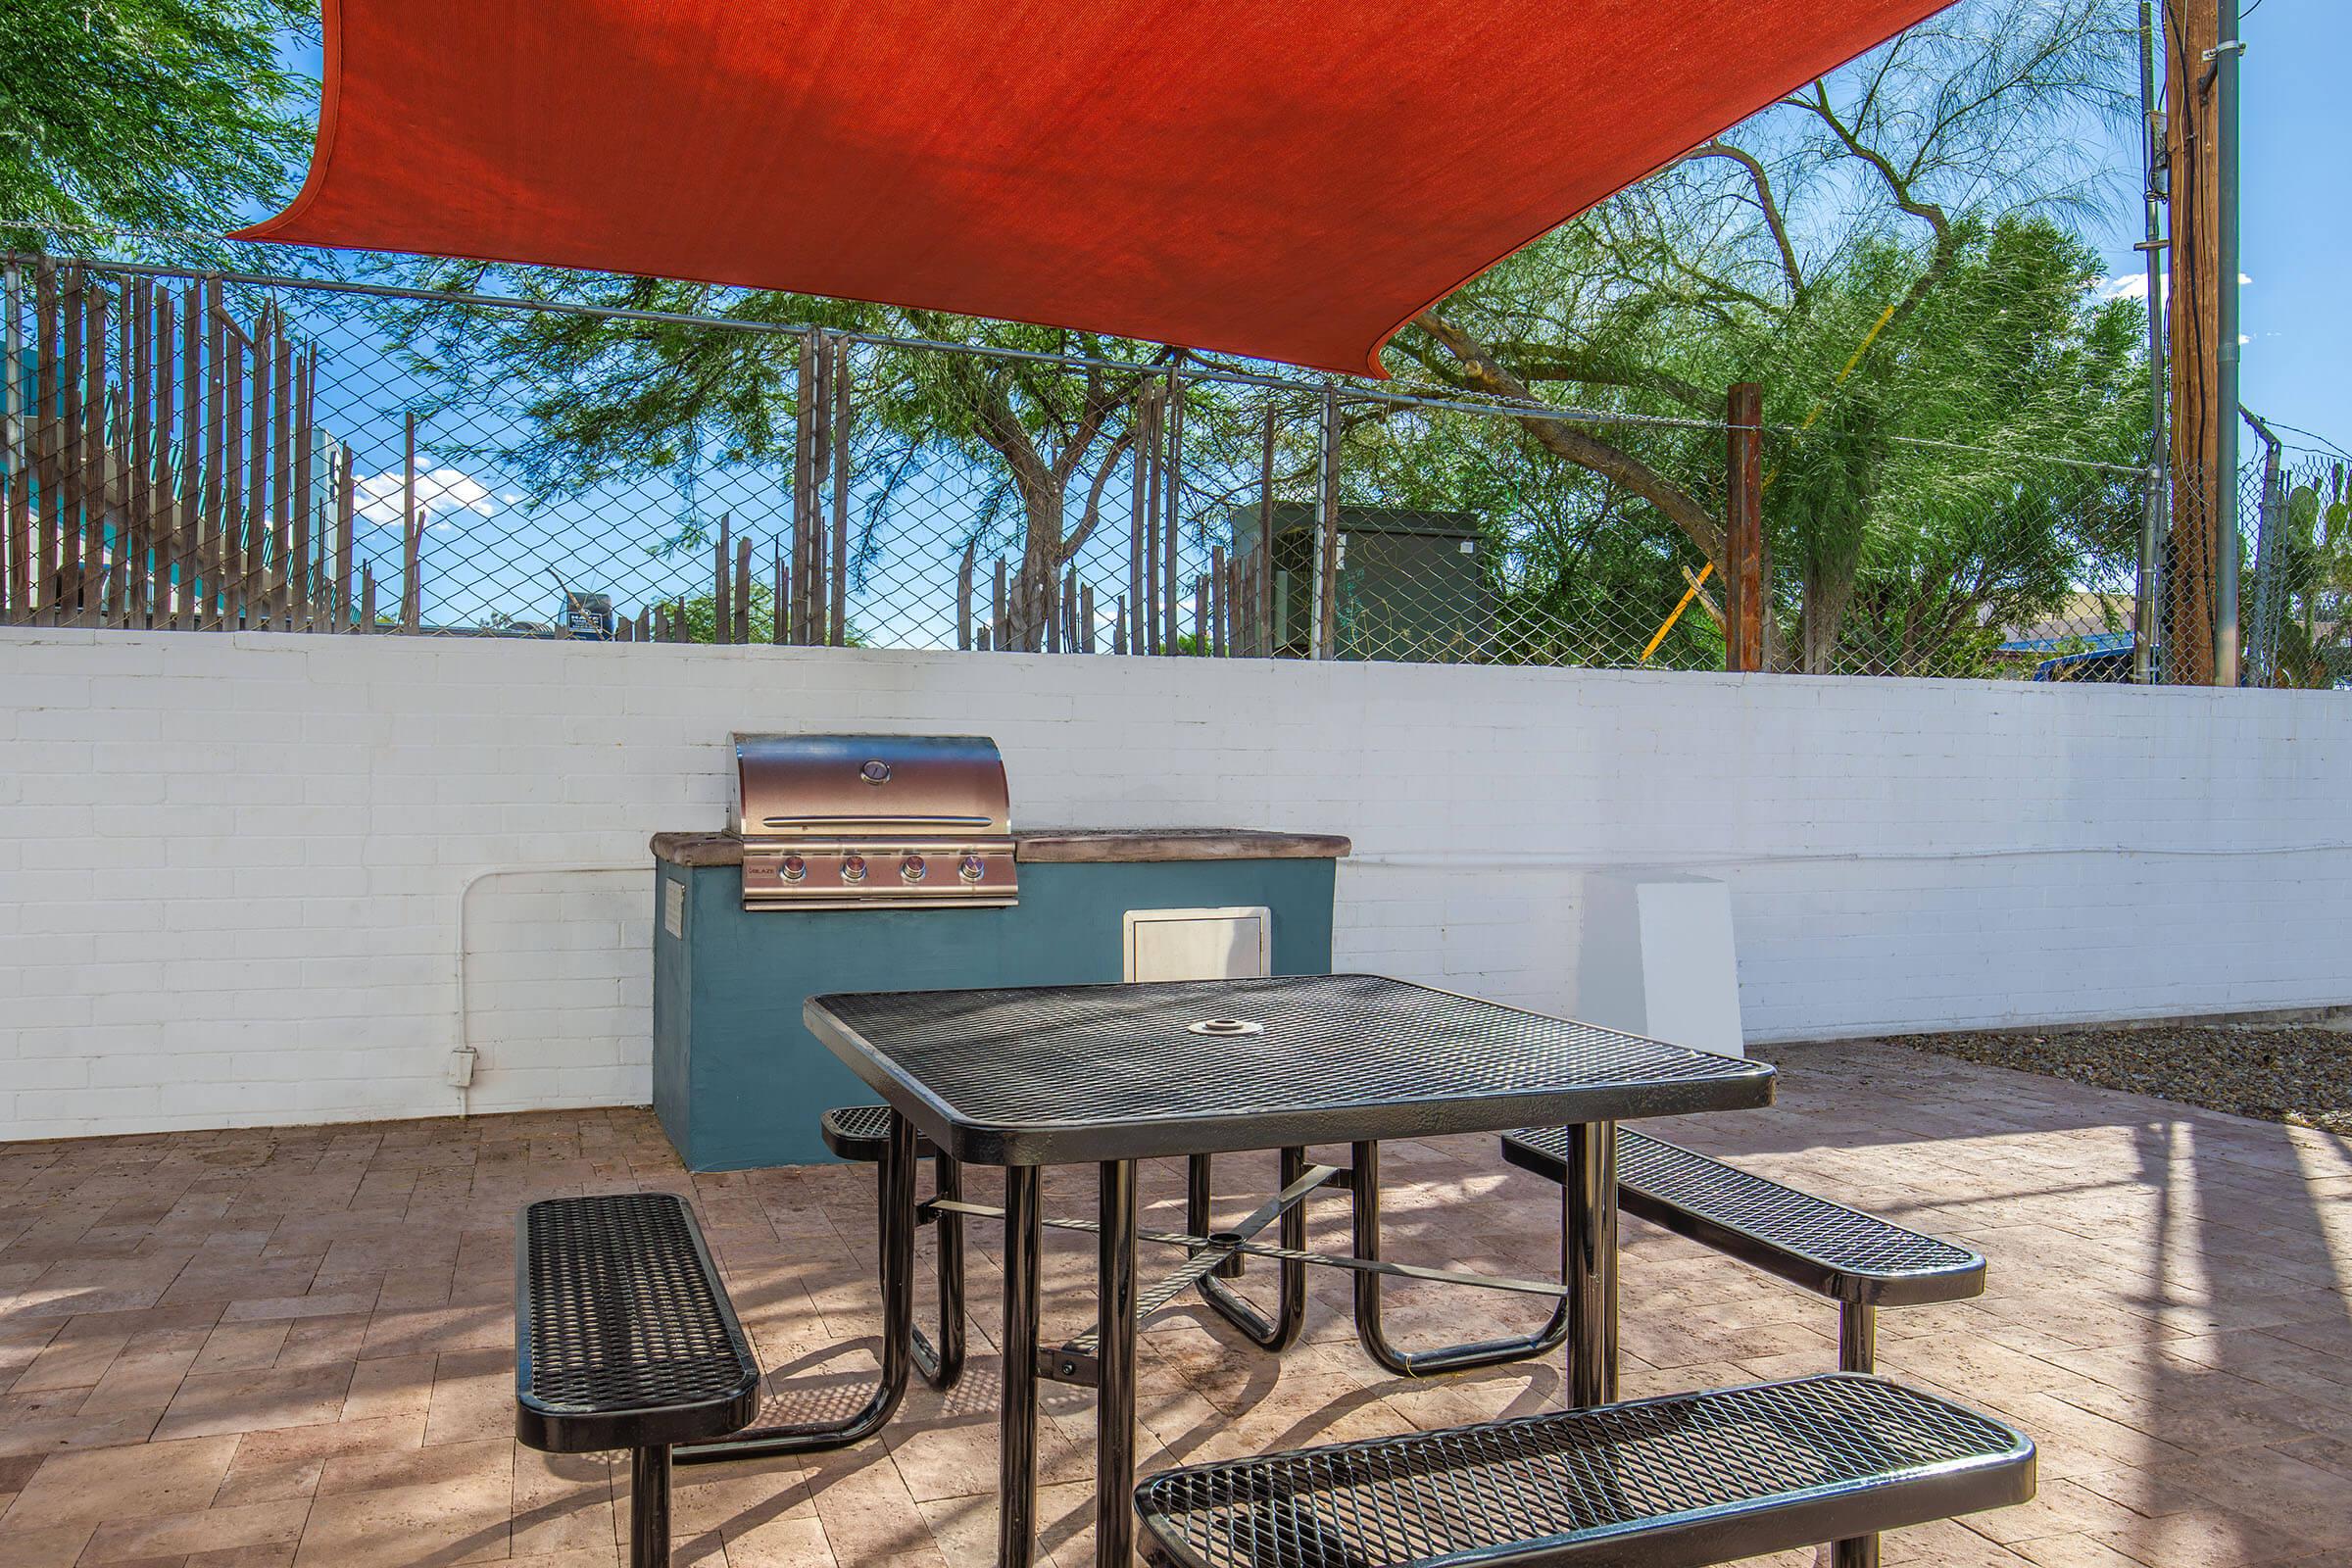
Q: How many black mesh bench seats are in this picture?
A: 4